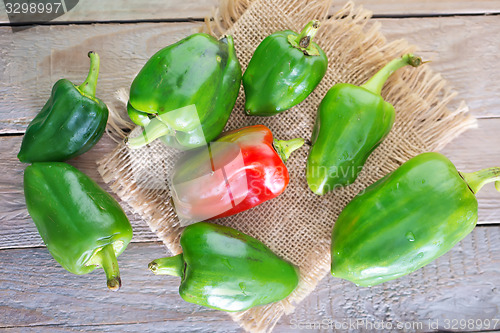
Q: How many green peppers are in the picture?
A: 7